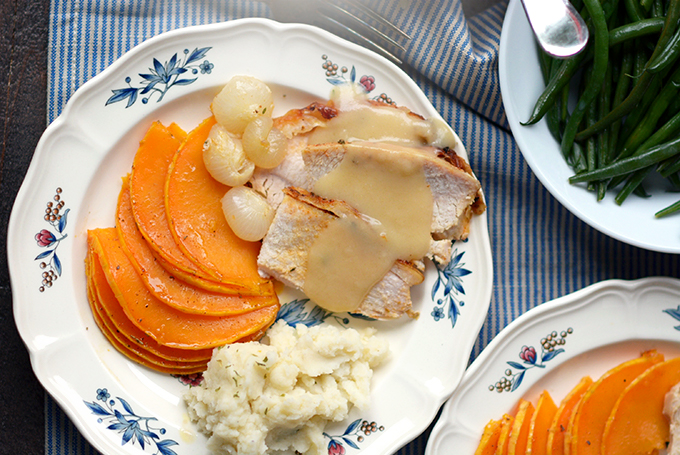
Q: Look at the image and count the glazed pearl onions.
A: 4